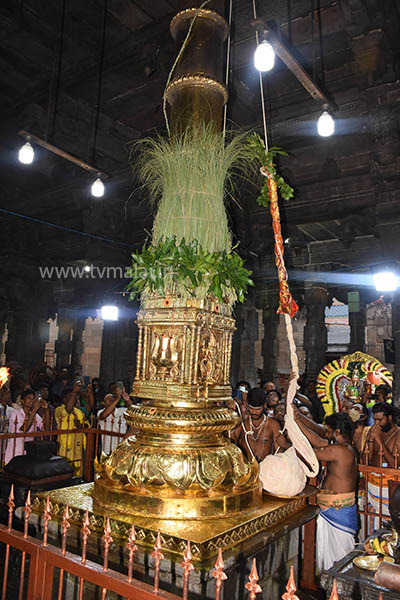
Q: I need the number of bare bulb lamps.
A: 4